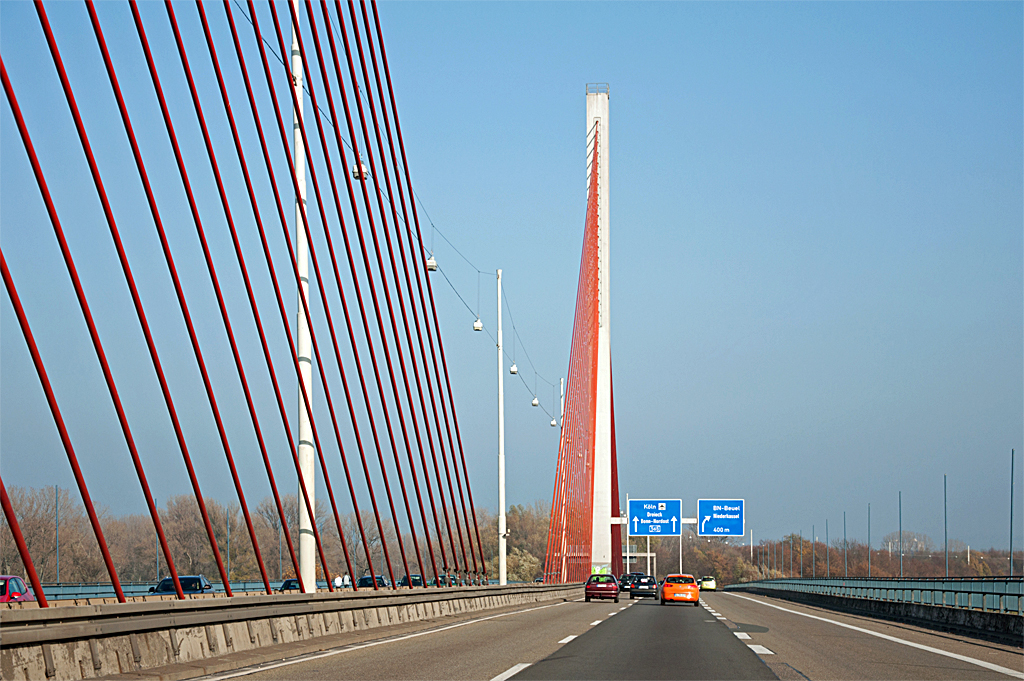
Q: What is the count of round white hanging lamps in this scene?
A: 6